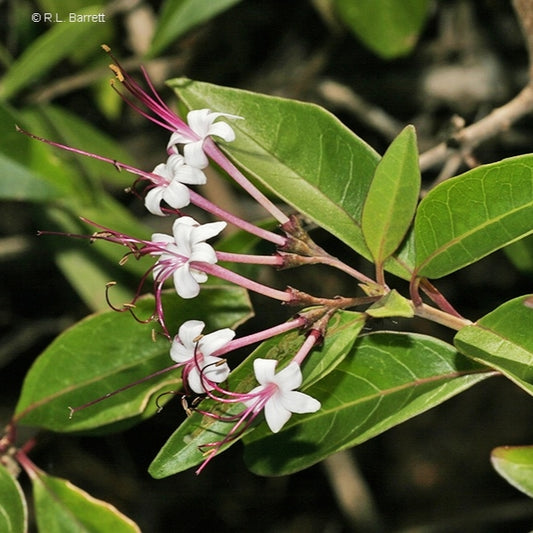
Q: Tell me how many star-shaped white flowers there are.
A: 6